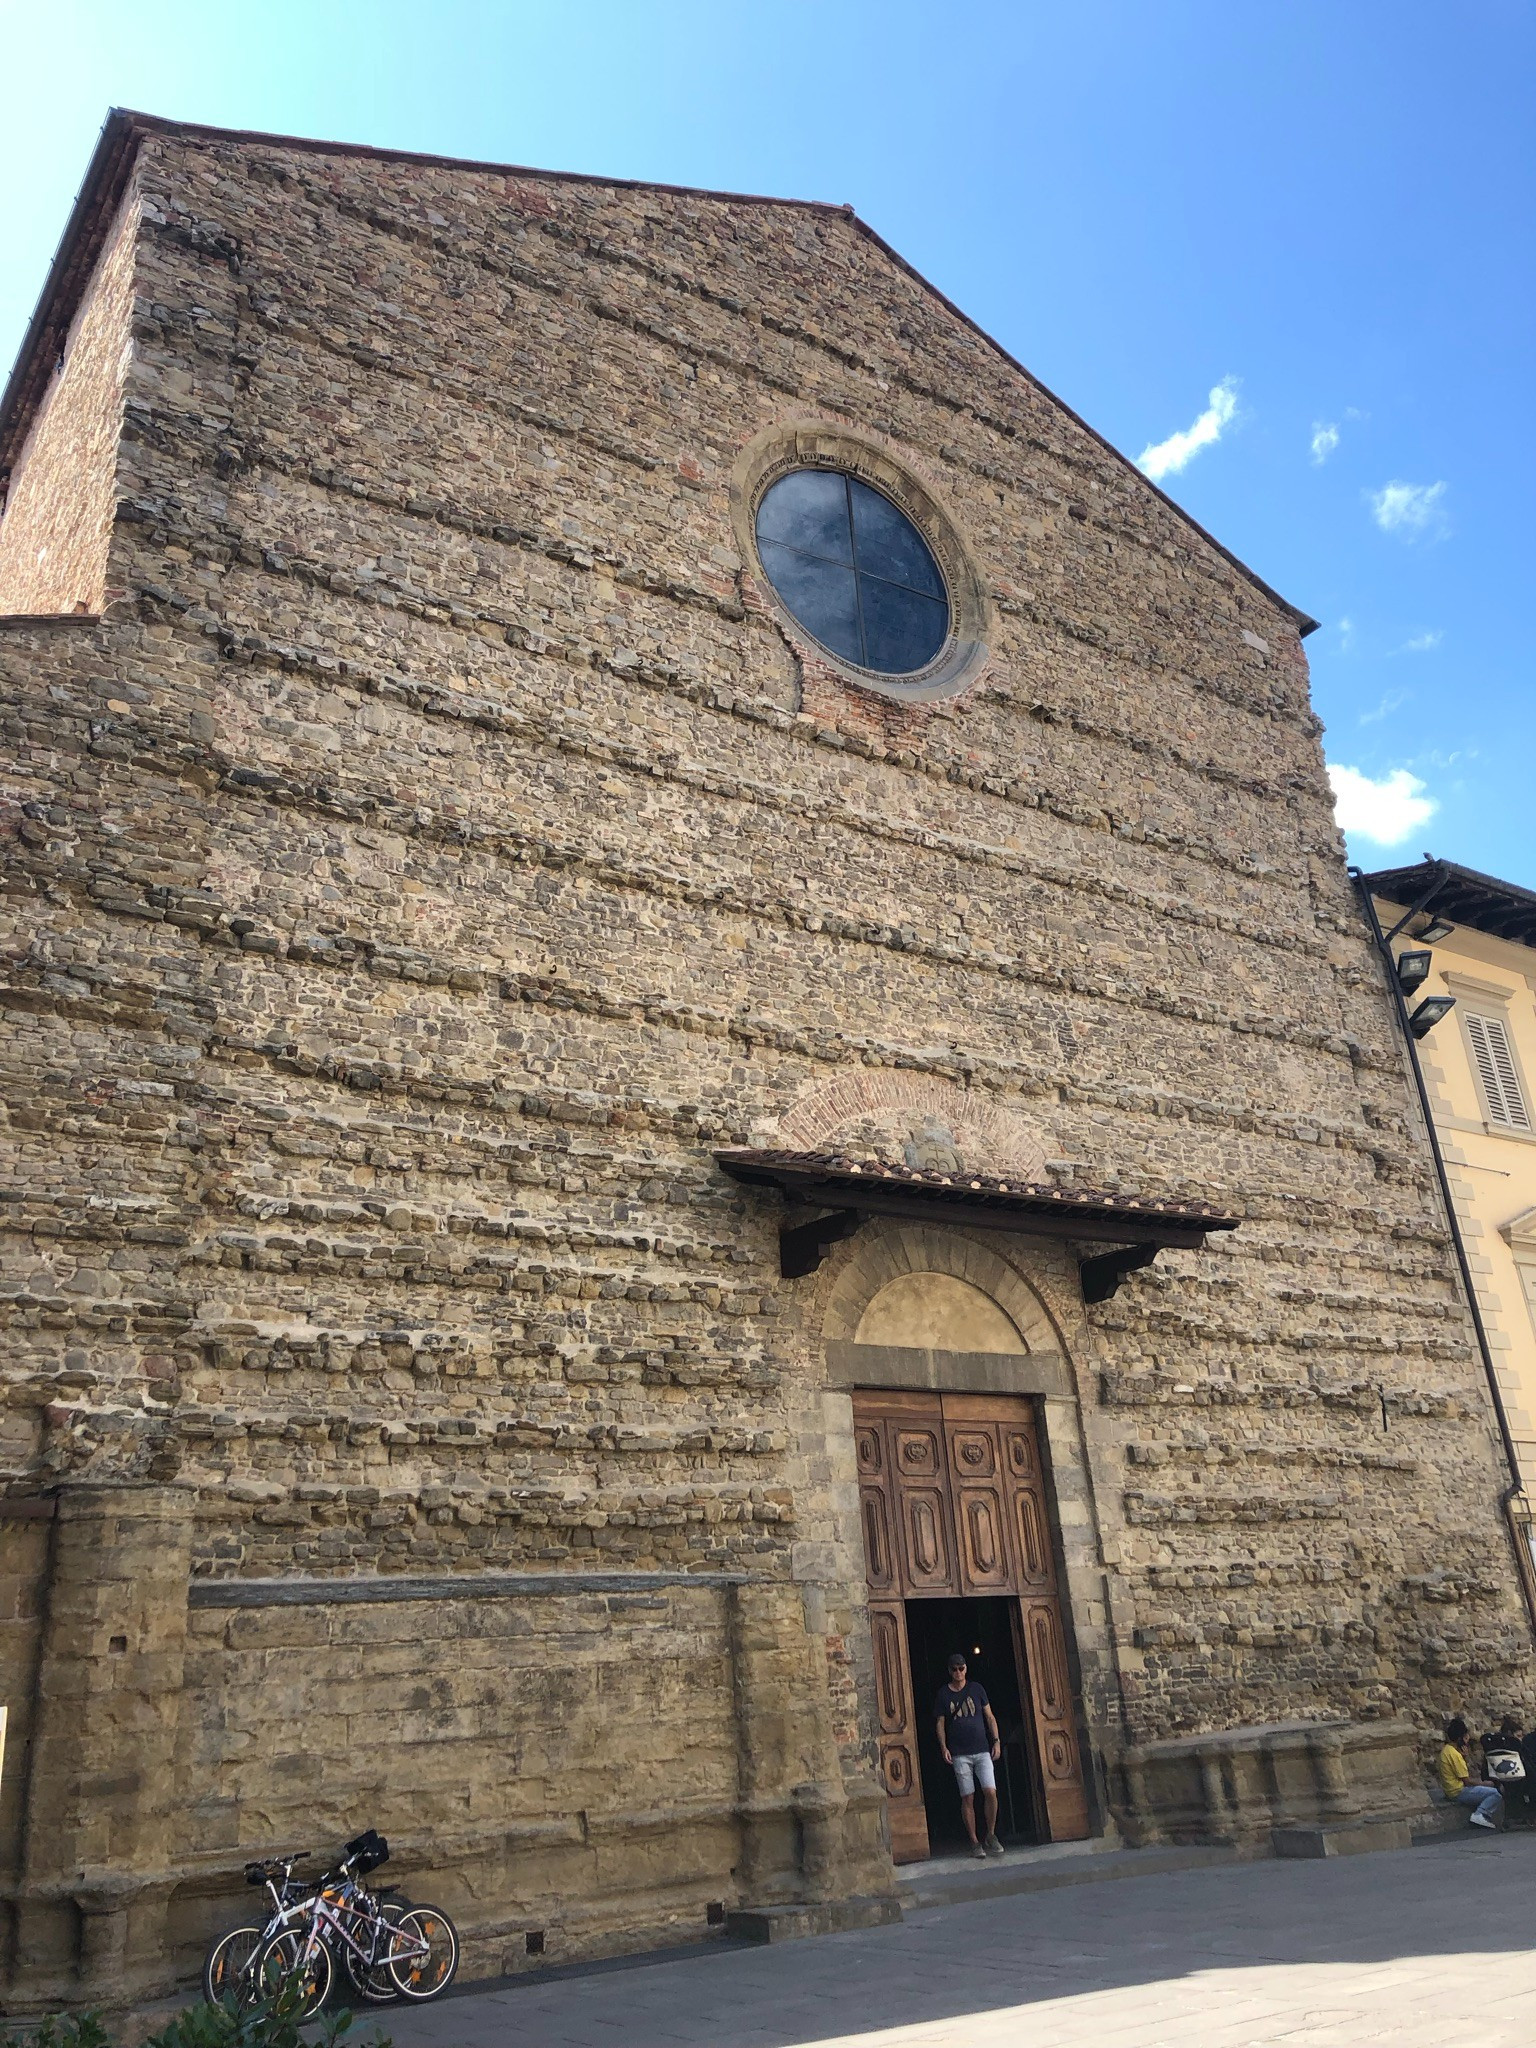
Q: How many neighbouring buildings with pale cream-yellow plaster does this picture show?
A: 1